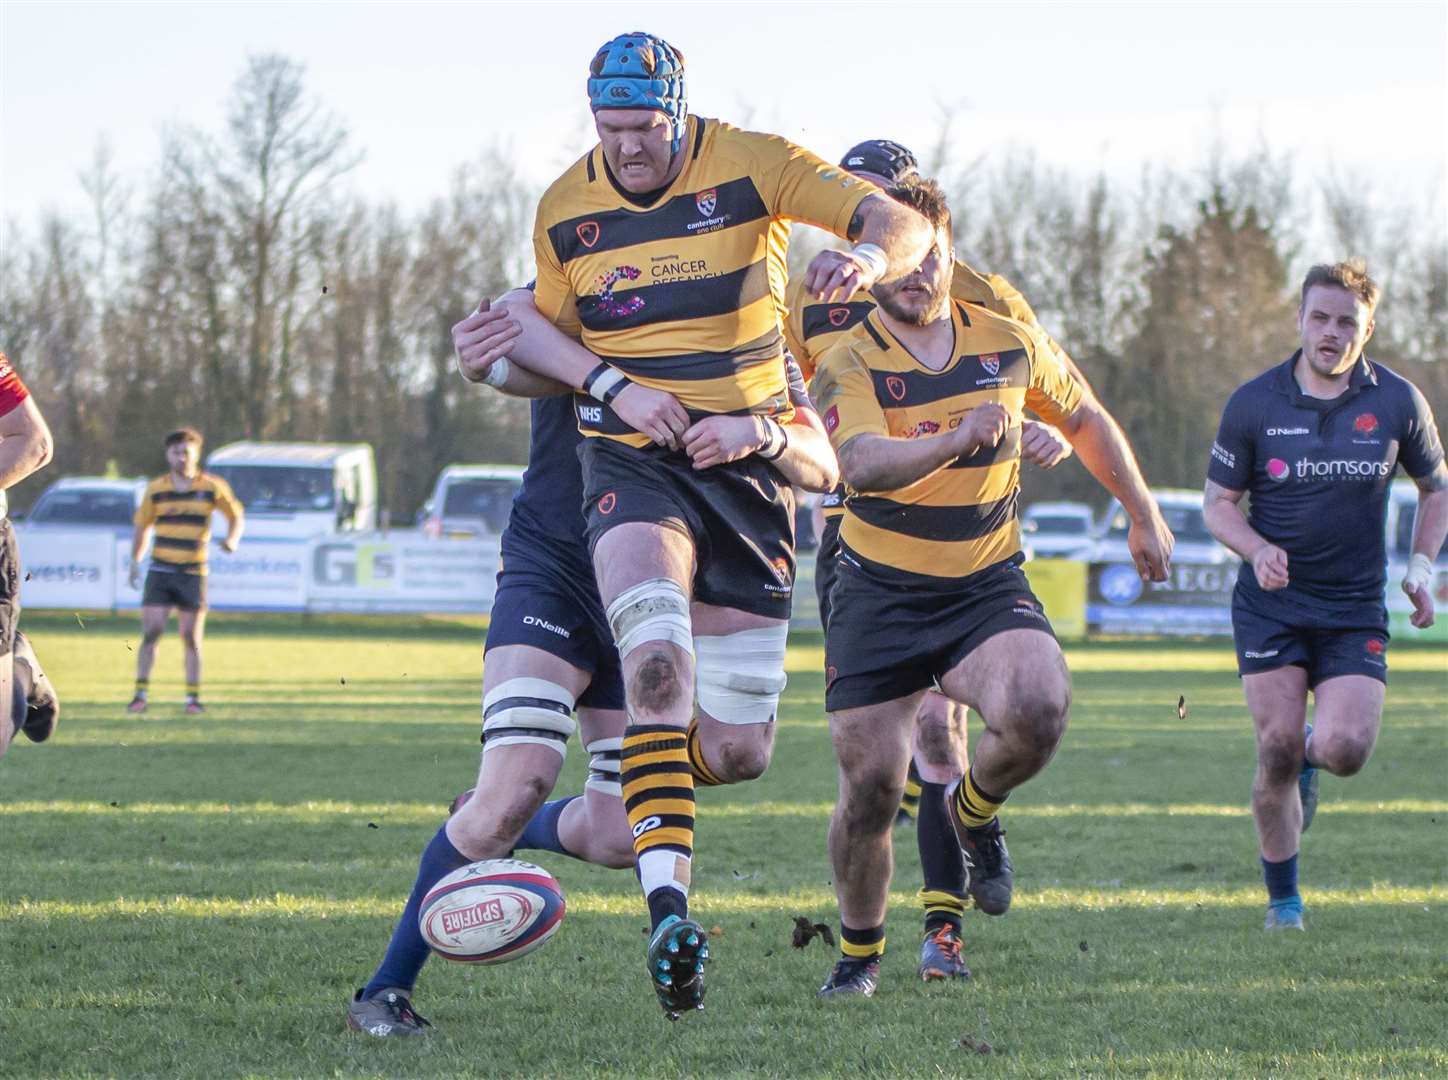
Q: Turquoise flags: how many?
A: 0